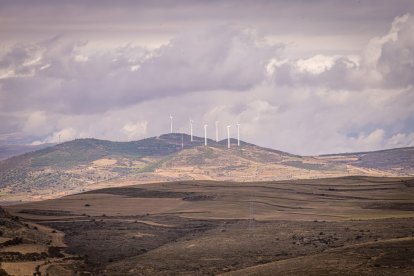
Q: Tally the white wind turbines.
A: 6